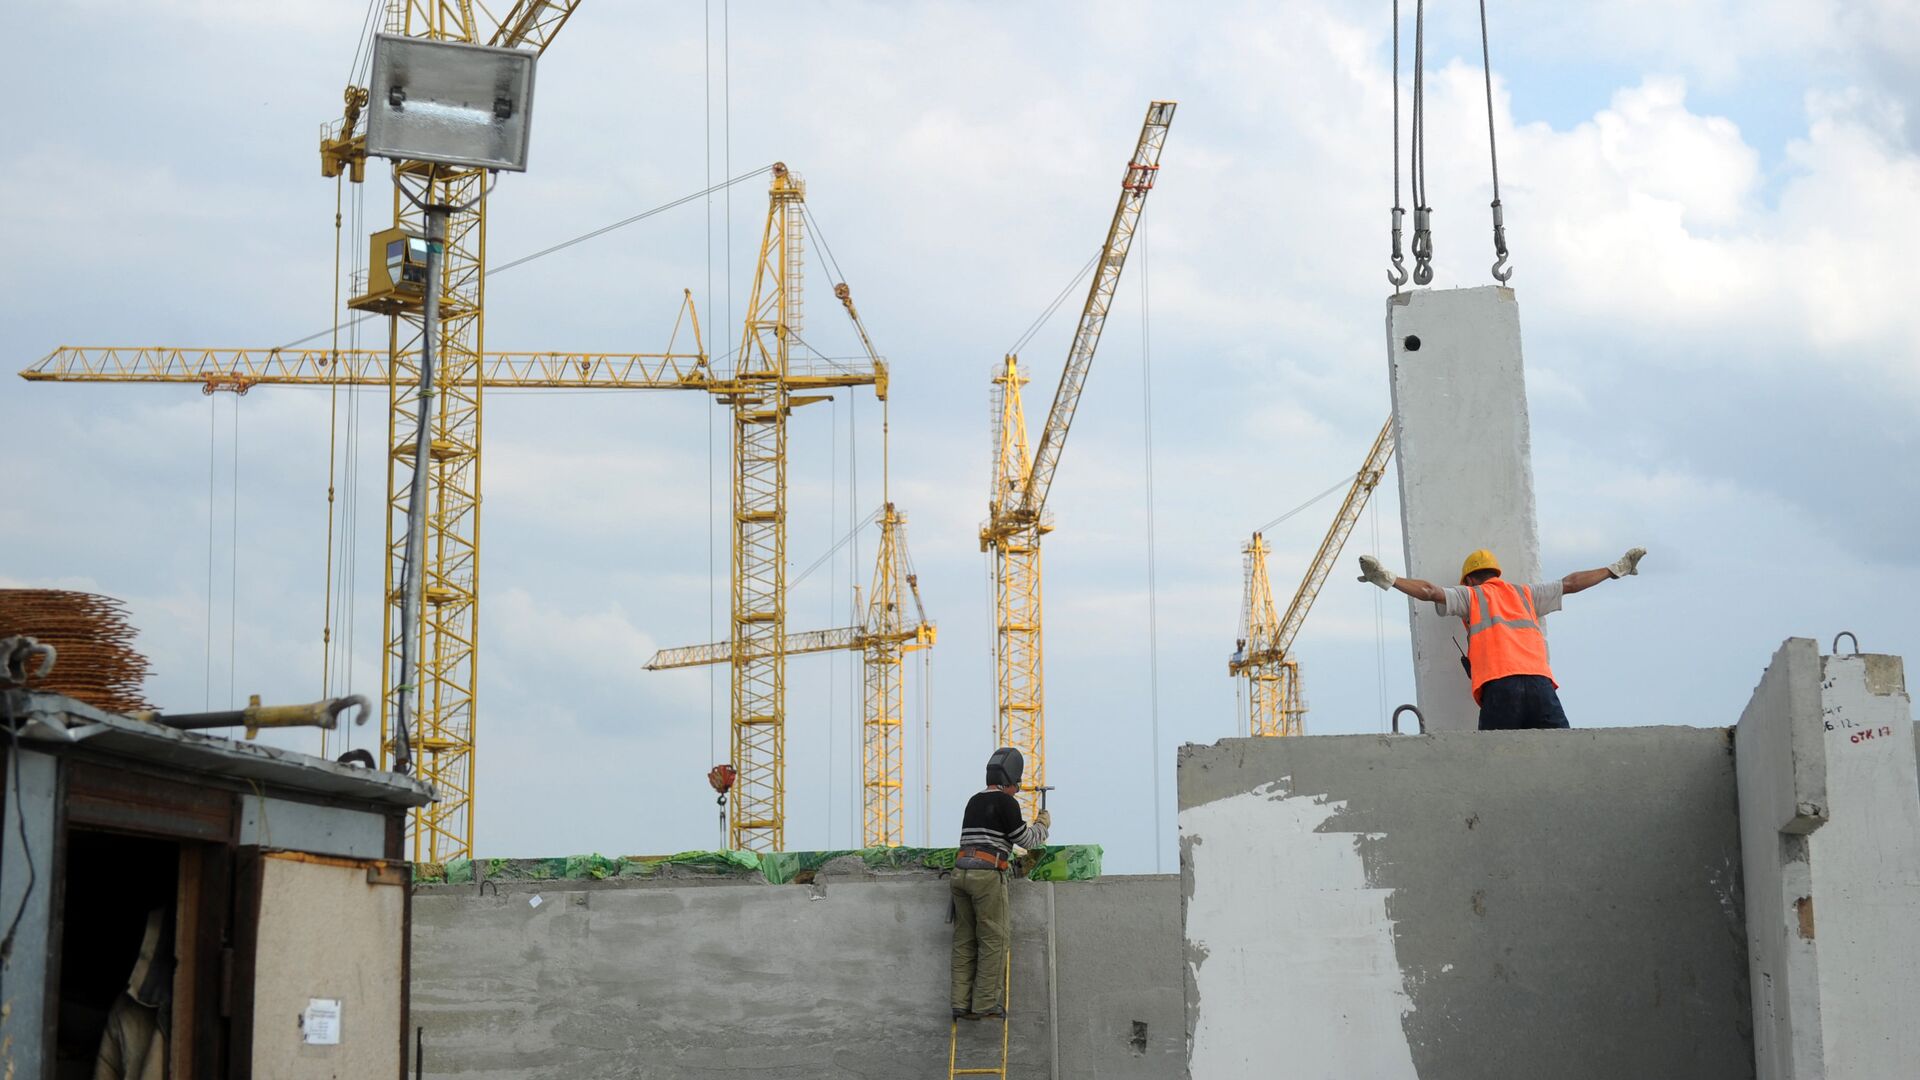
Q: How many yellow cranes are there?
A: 5